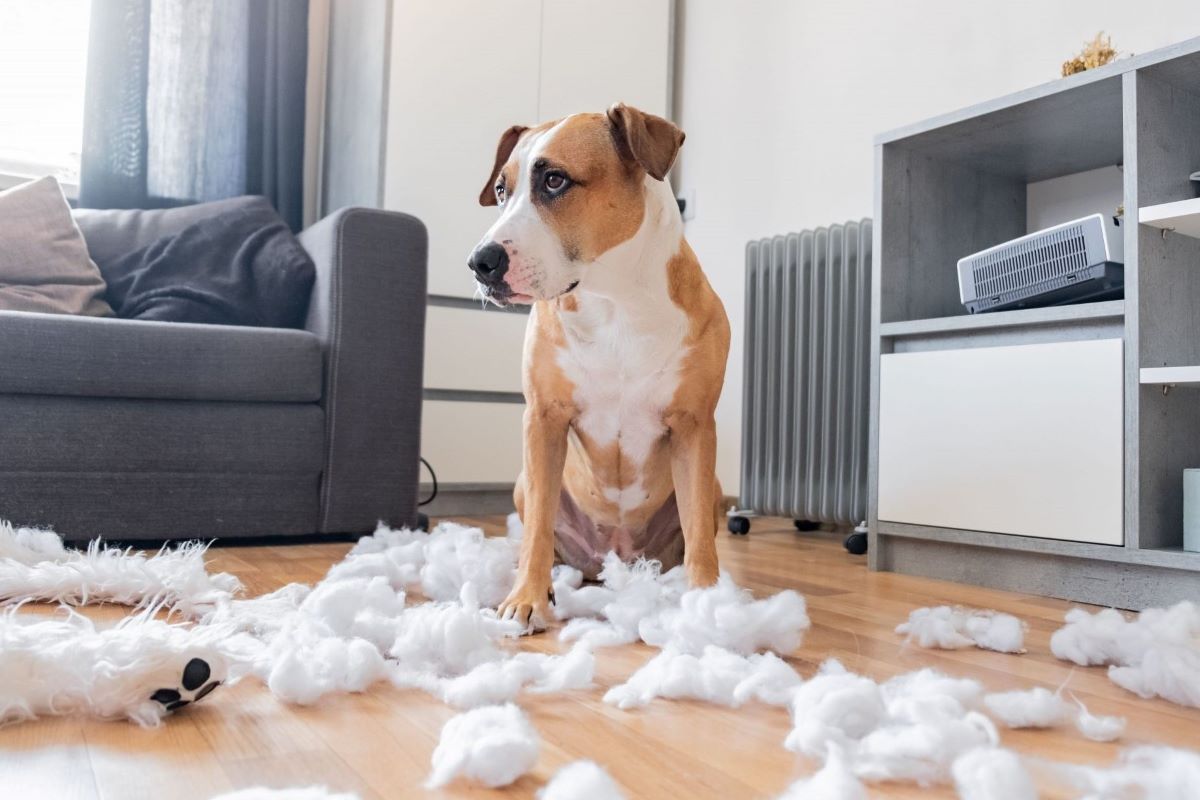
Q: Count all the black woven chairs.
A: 0